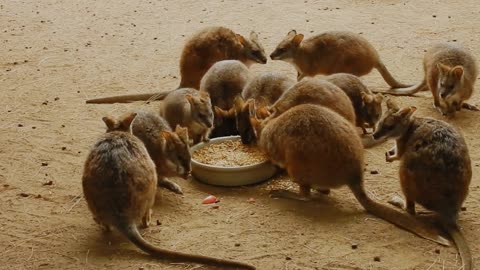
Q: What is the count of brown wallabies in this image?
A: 12